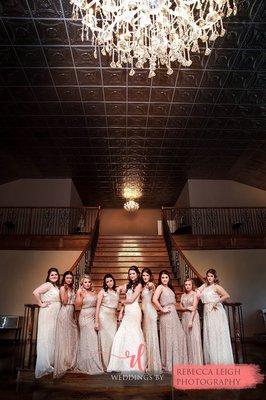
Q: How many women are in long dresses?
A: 9